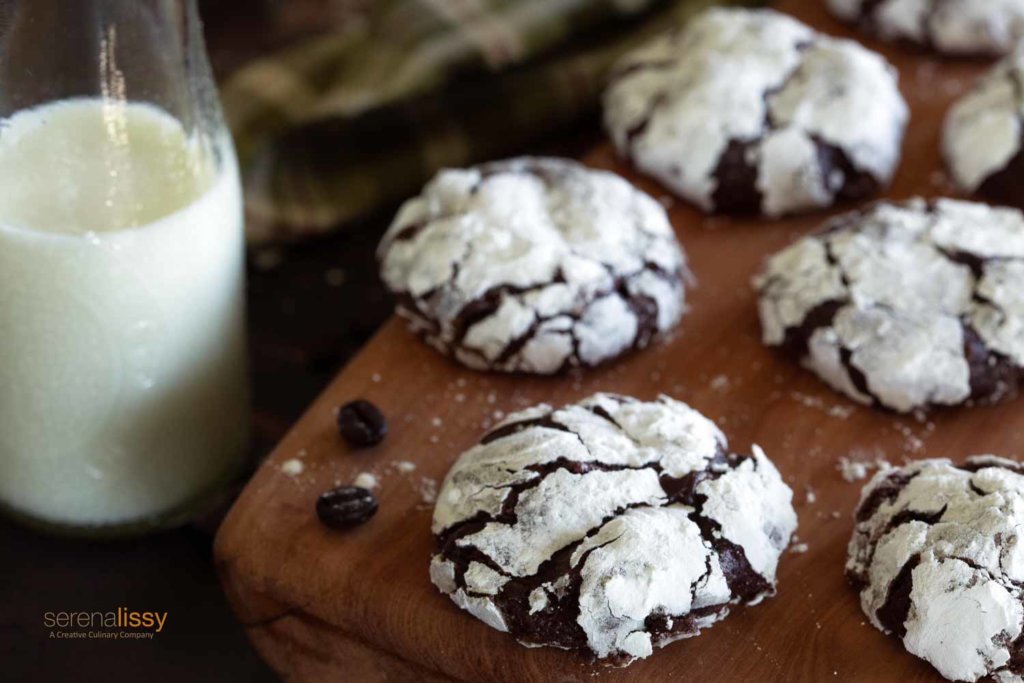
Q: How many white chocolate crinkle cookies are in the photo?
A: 7